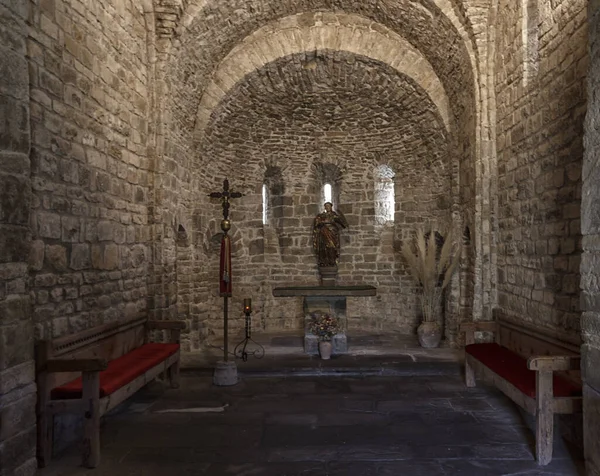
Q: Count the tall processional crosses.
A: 1